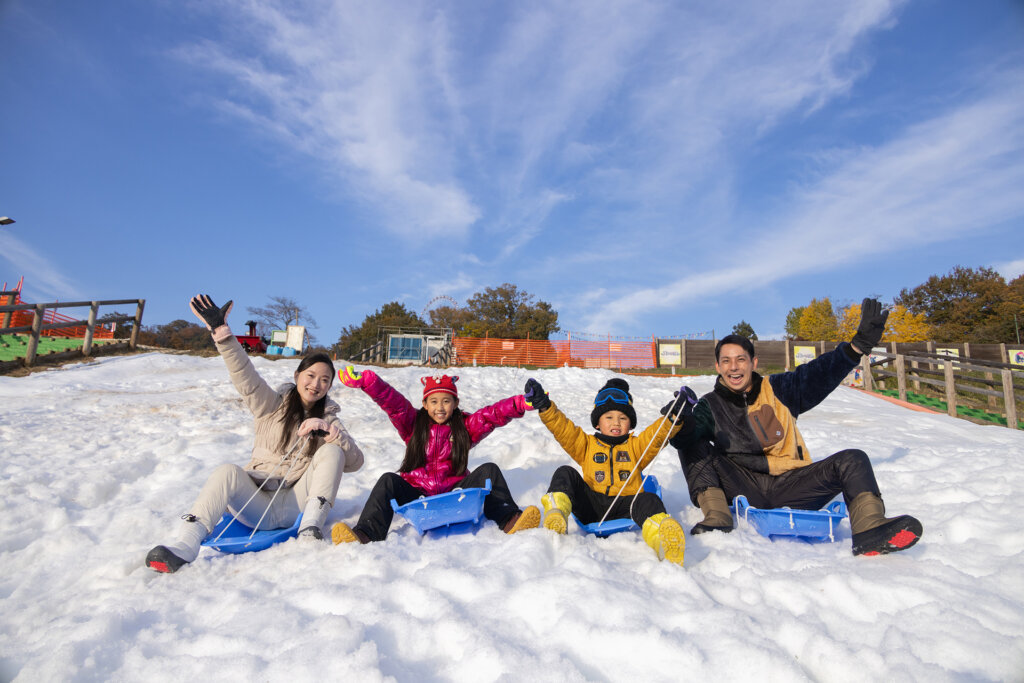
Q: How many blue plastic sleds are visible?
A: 4